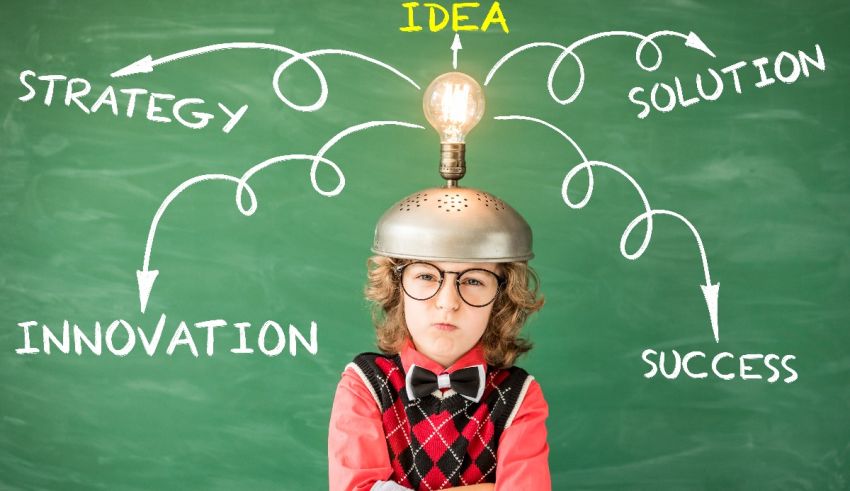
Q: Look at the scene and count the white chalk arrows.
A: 5